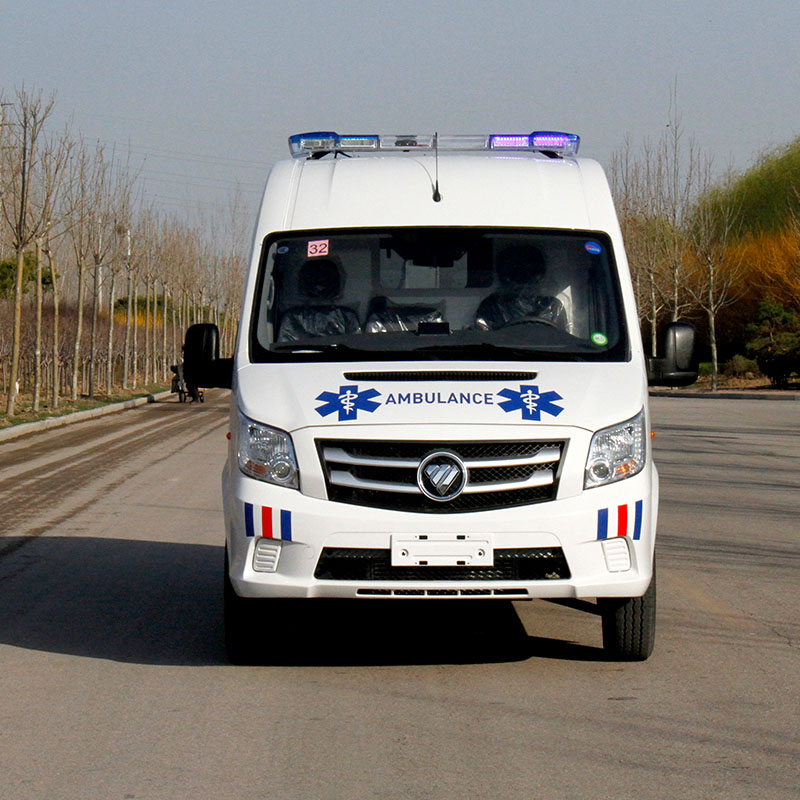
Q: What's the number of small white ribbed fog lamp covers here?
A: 2